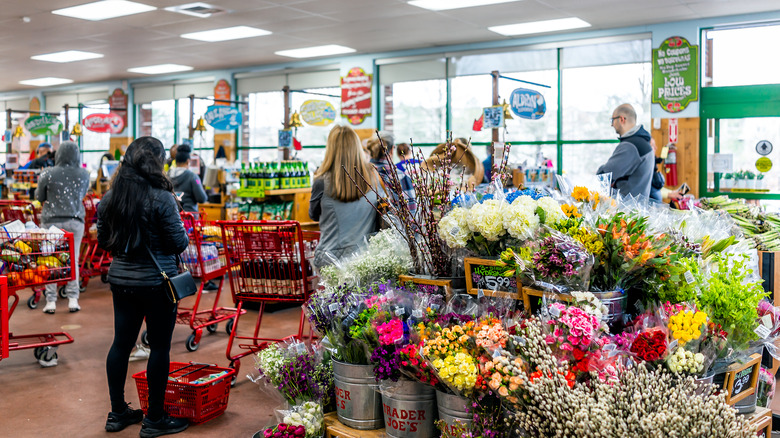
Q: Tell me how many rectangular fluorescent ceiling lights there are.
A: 8